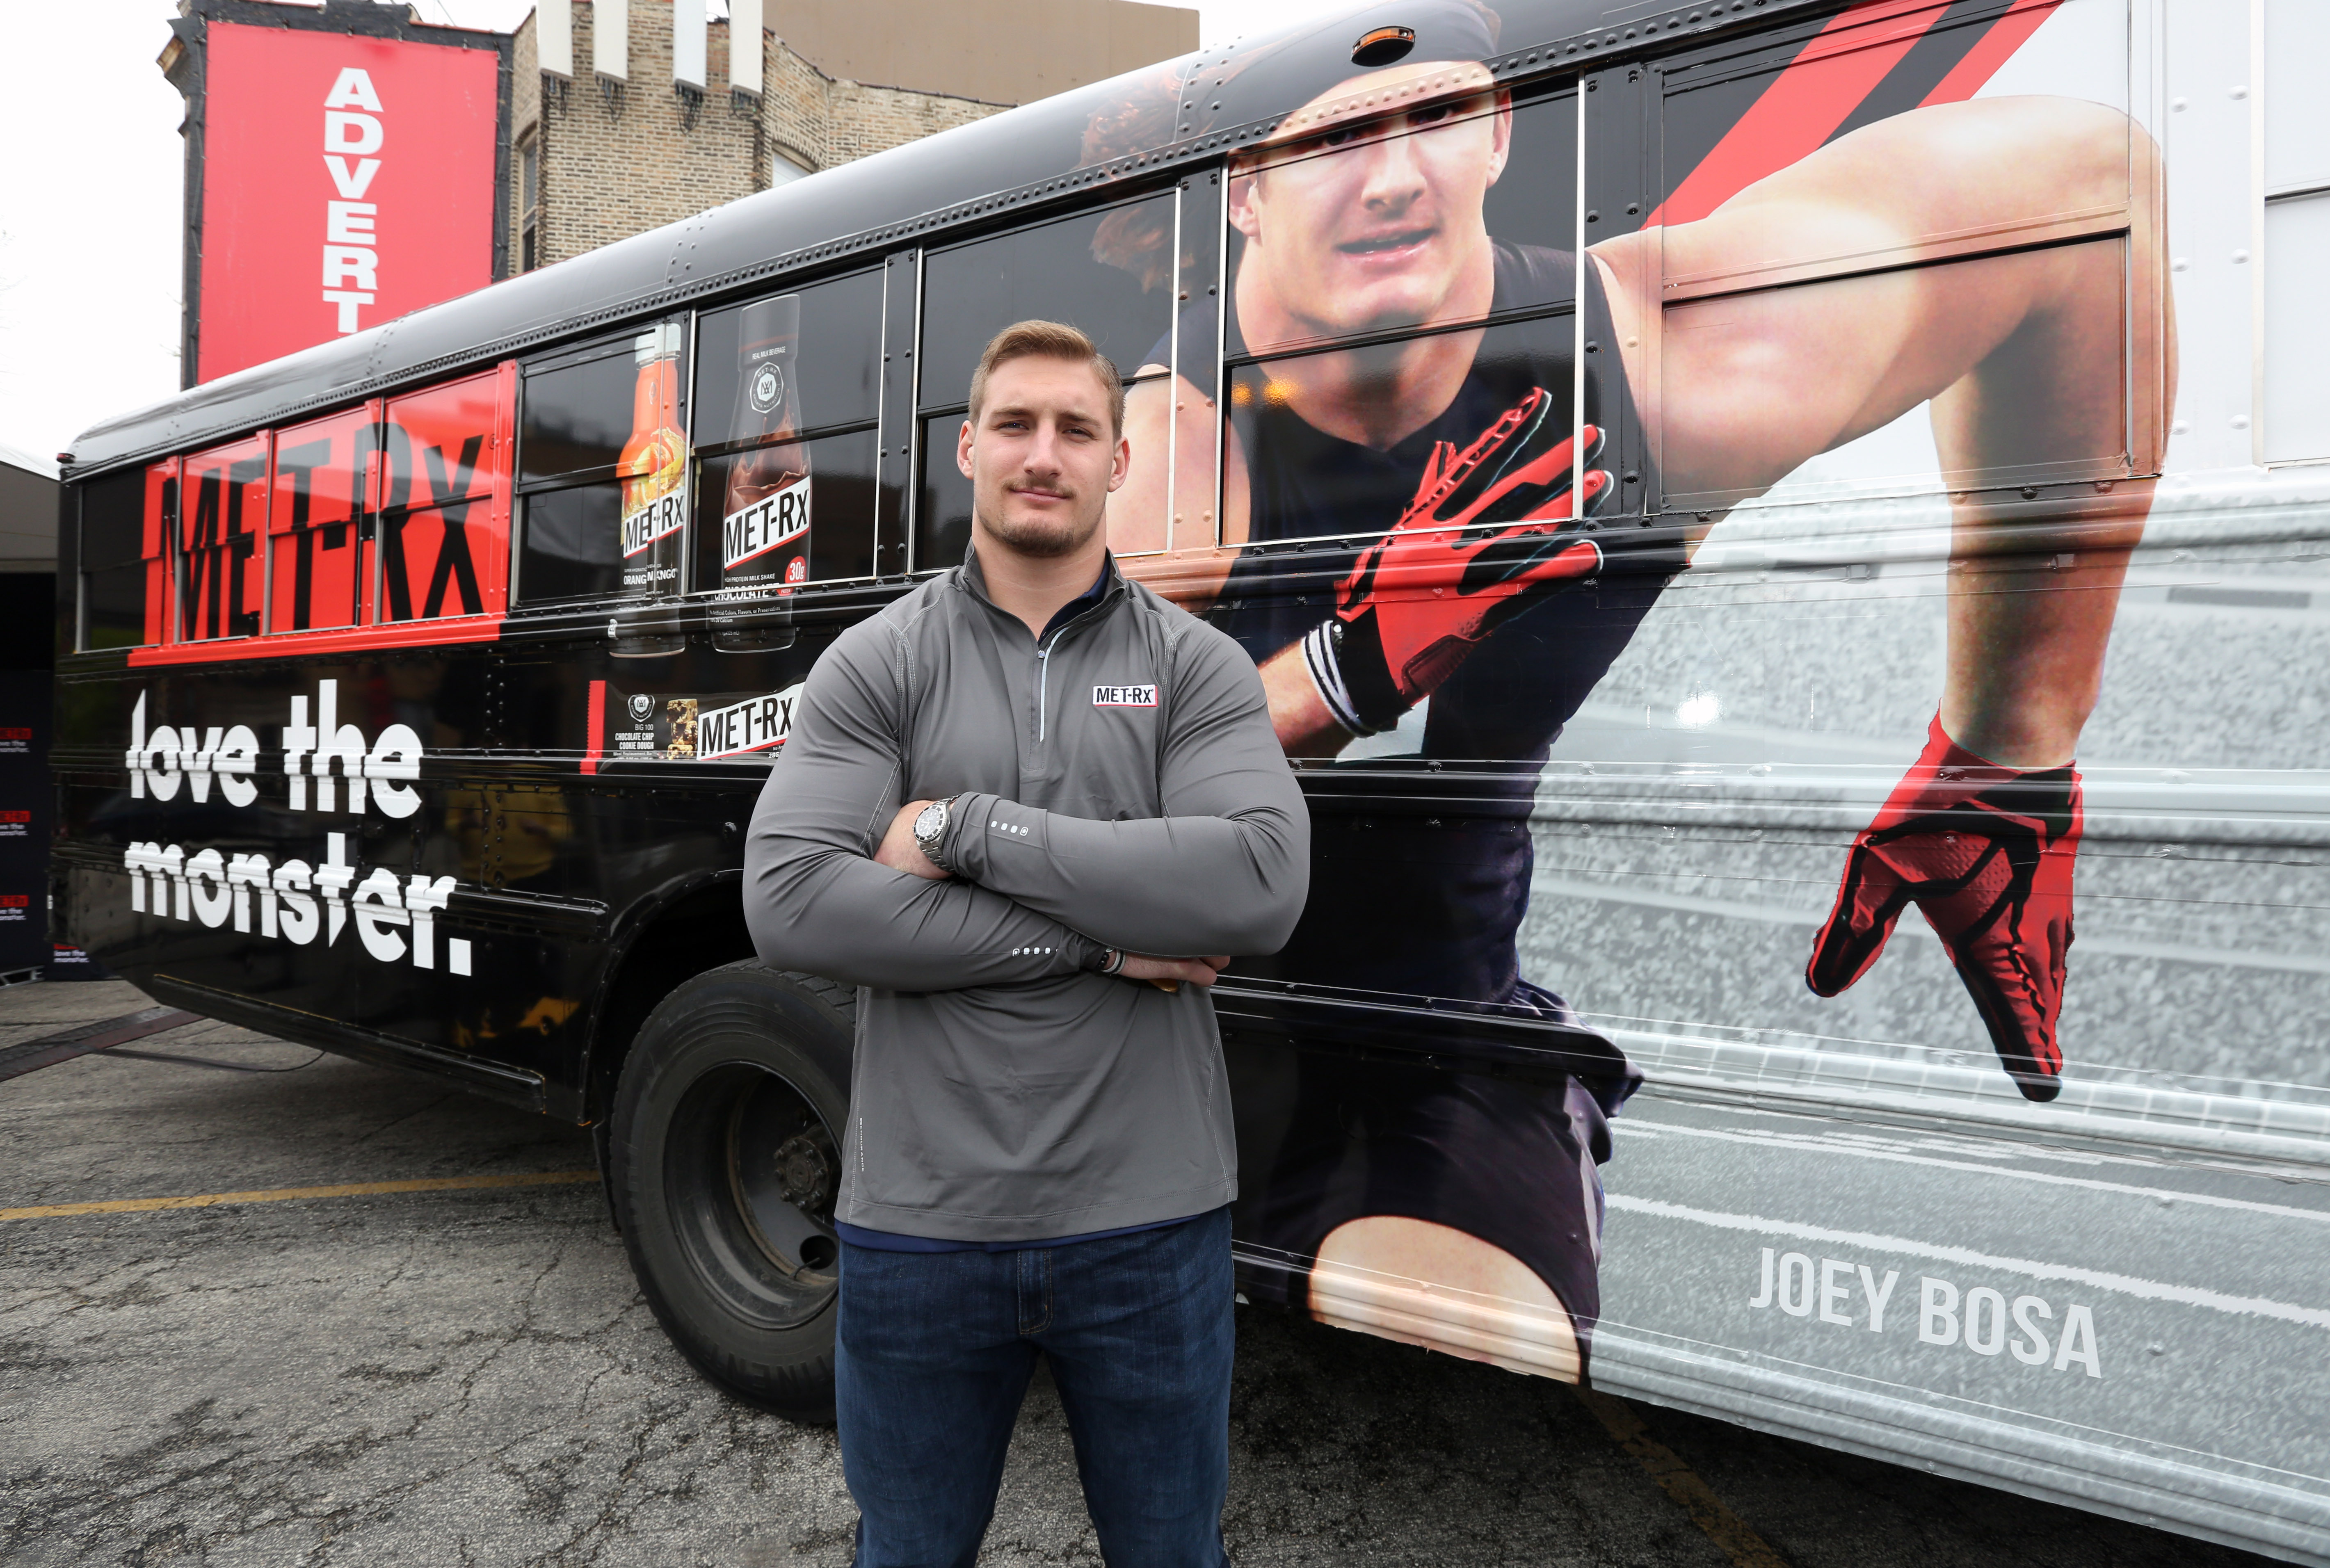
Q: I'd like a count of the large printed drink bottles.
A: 2